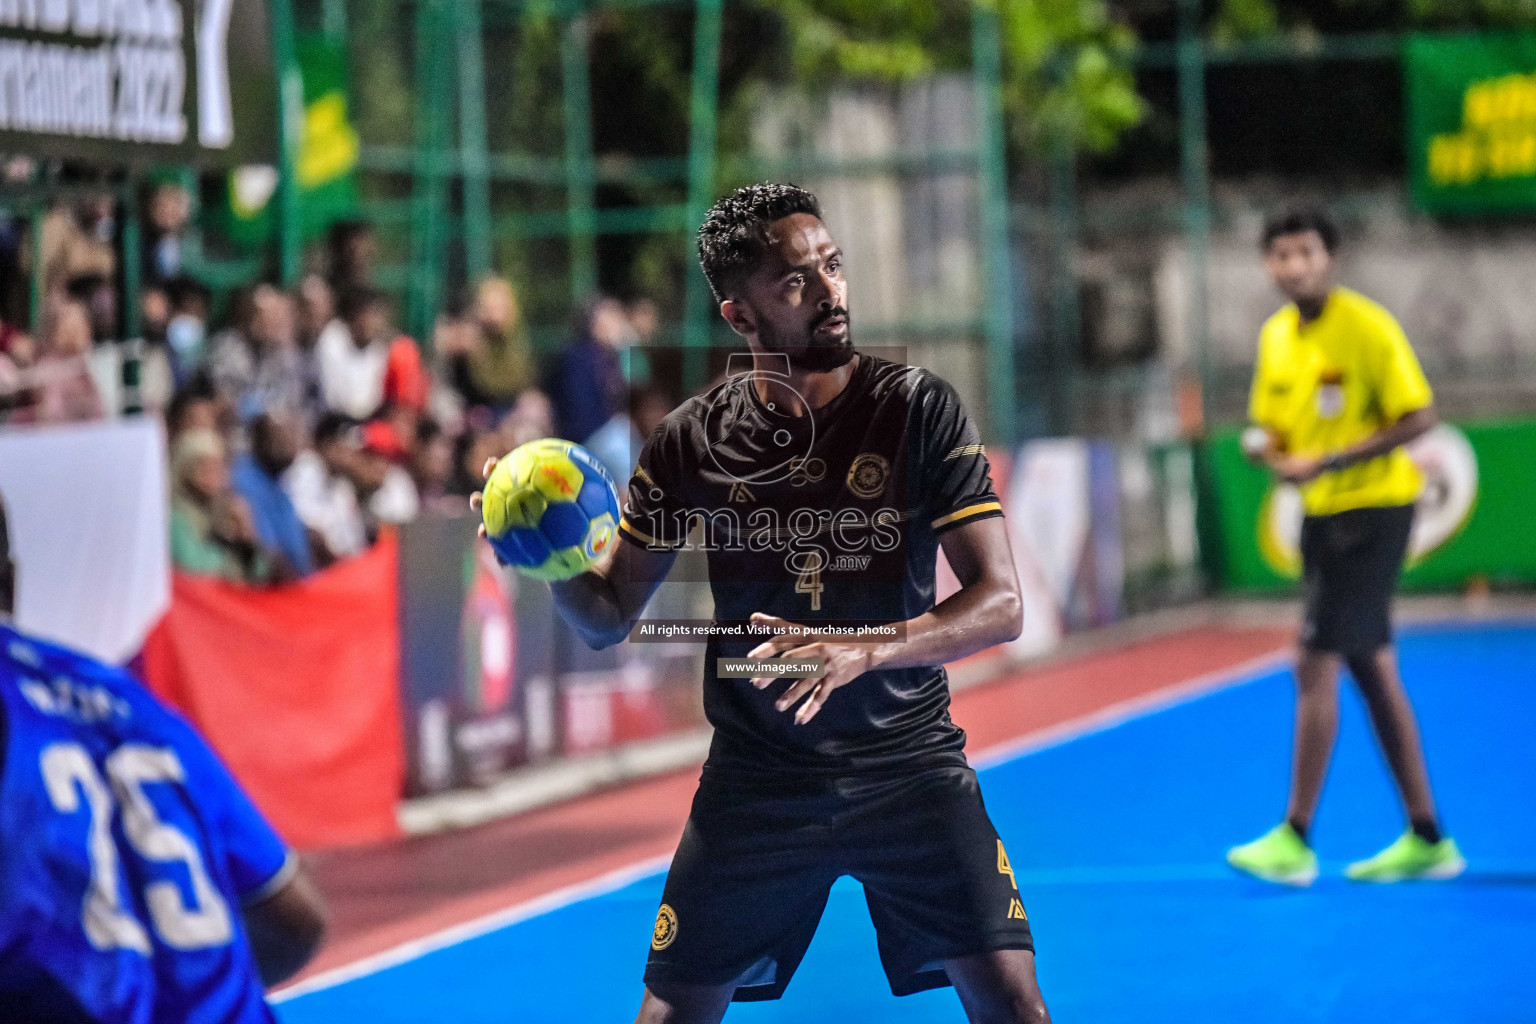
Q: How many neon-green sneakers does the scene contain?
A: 2